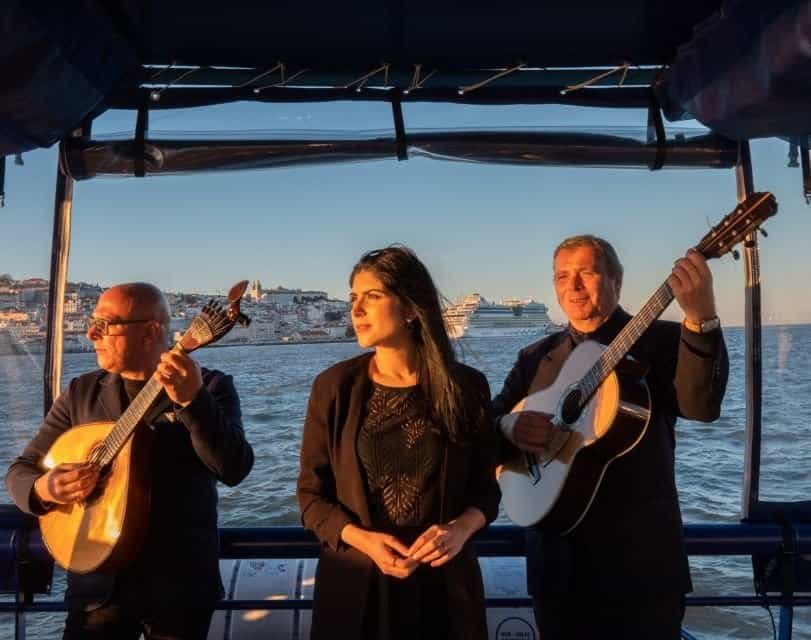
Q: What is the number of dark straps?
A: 3